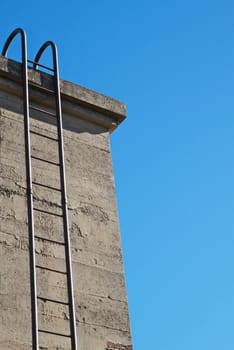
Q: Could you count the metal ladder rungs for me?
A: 11